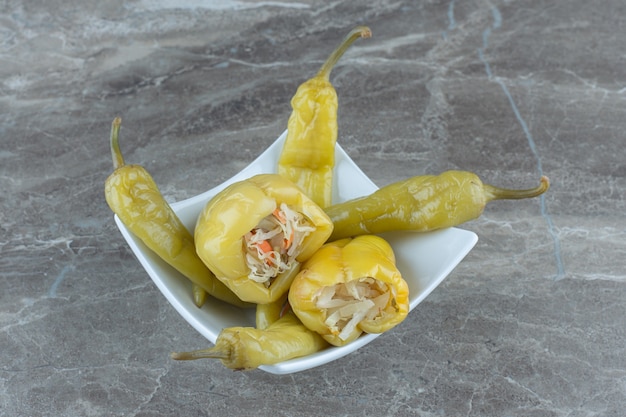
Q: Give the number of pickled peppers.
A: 6